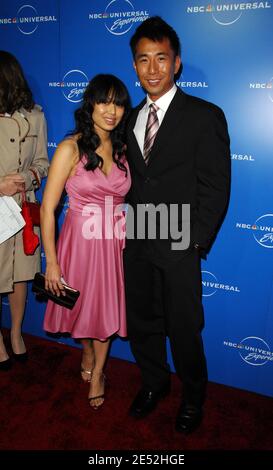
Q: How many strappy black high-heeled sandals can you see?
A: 2